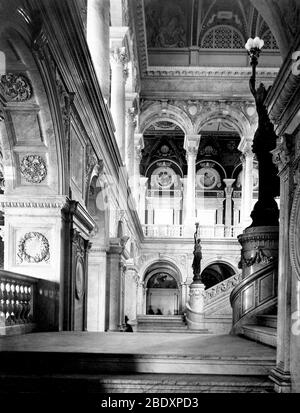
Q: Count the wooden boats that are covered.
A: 0